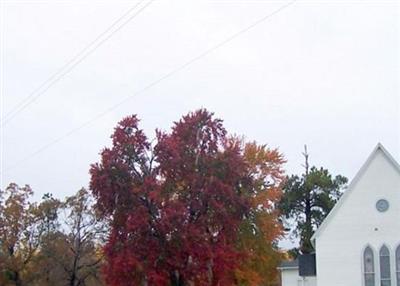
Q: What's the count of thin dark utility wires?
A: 3